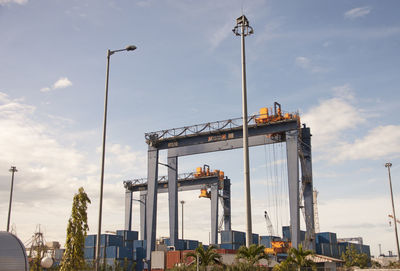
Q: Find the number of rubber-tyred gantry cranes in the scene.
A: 2